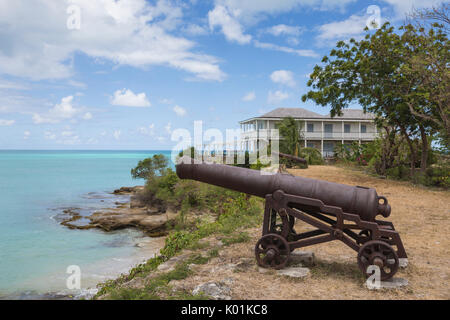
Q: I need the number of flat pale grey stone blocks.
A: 4